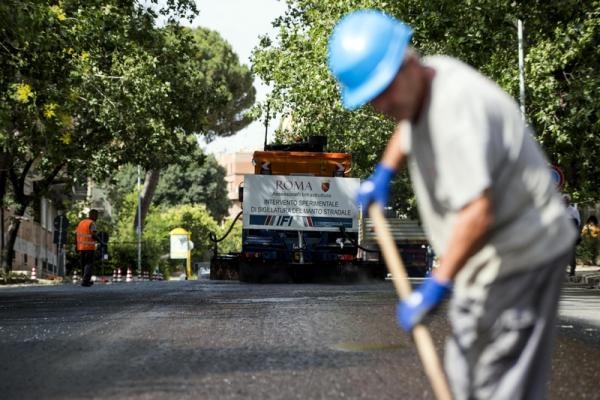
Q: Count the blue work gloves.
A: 2